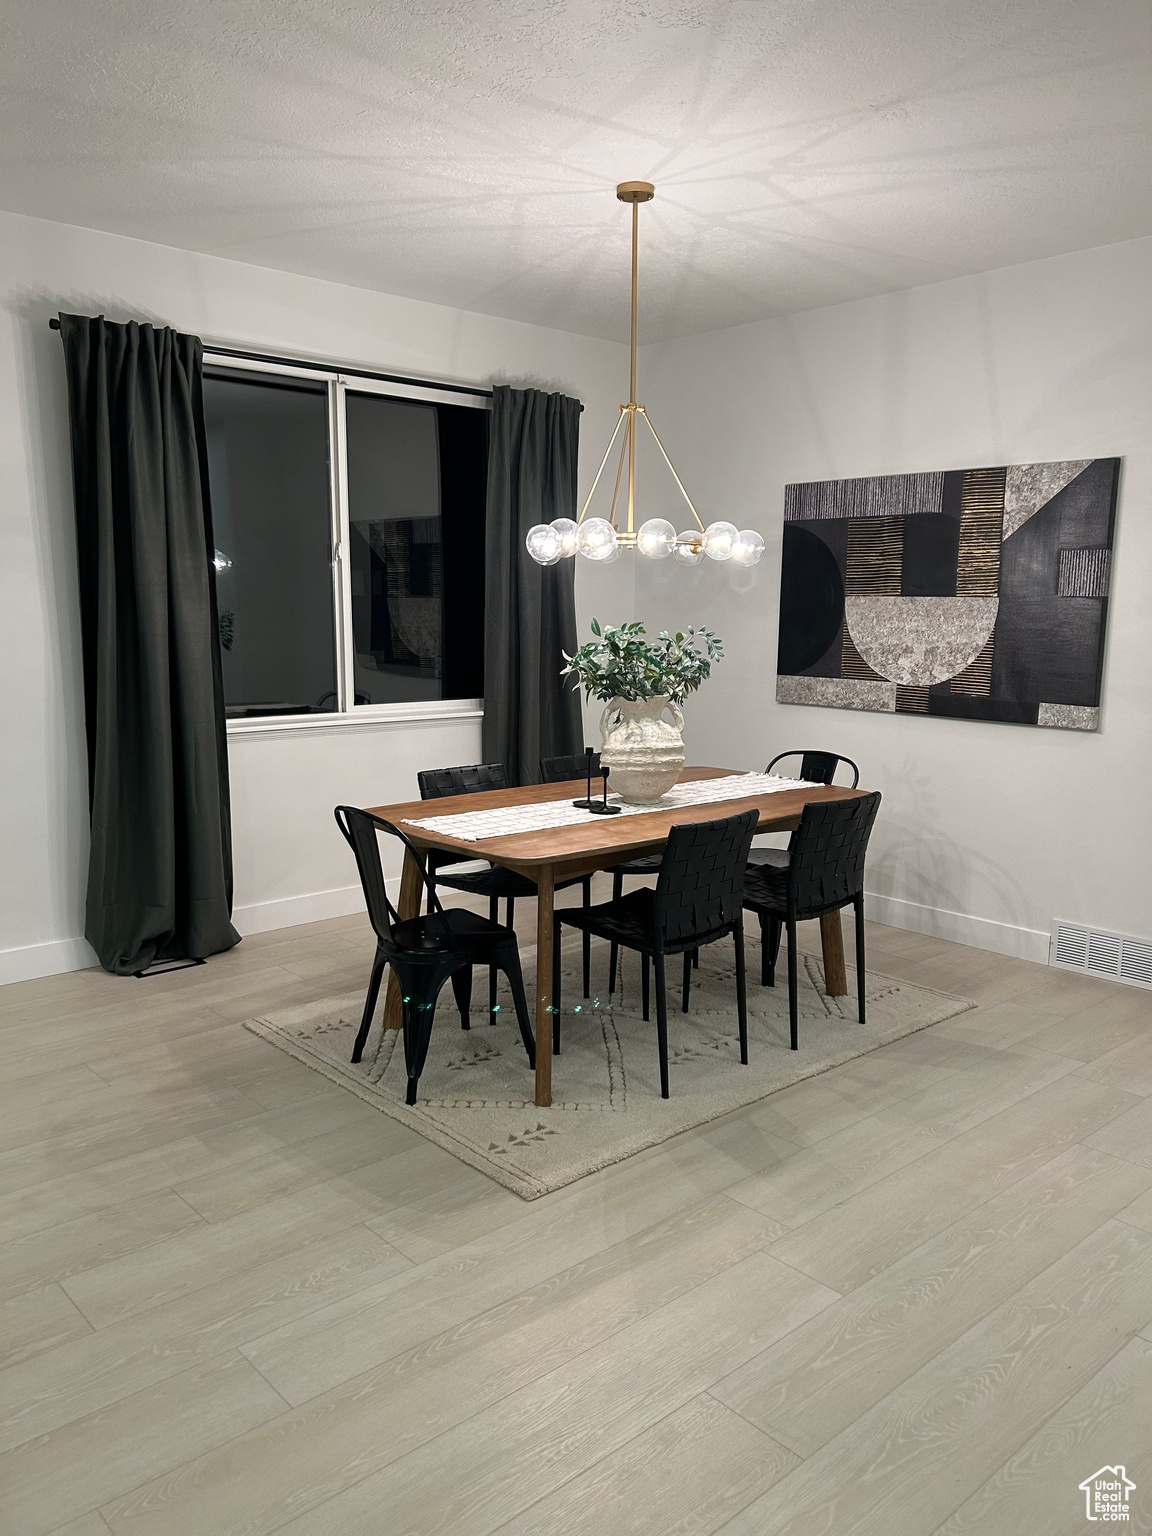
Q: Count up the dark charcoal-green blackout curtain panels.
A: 2